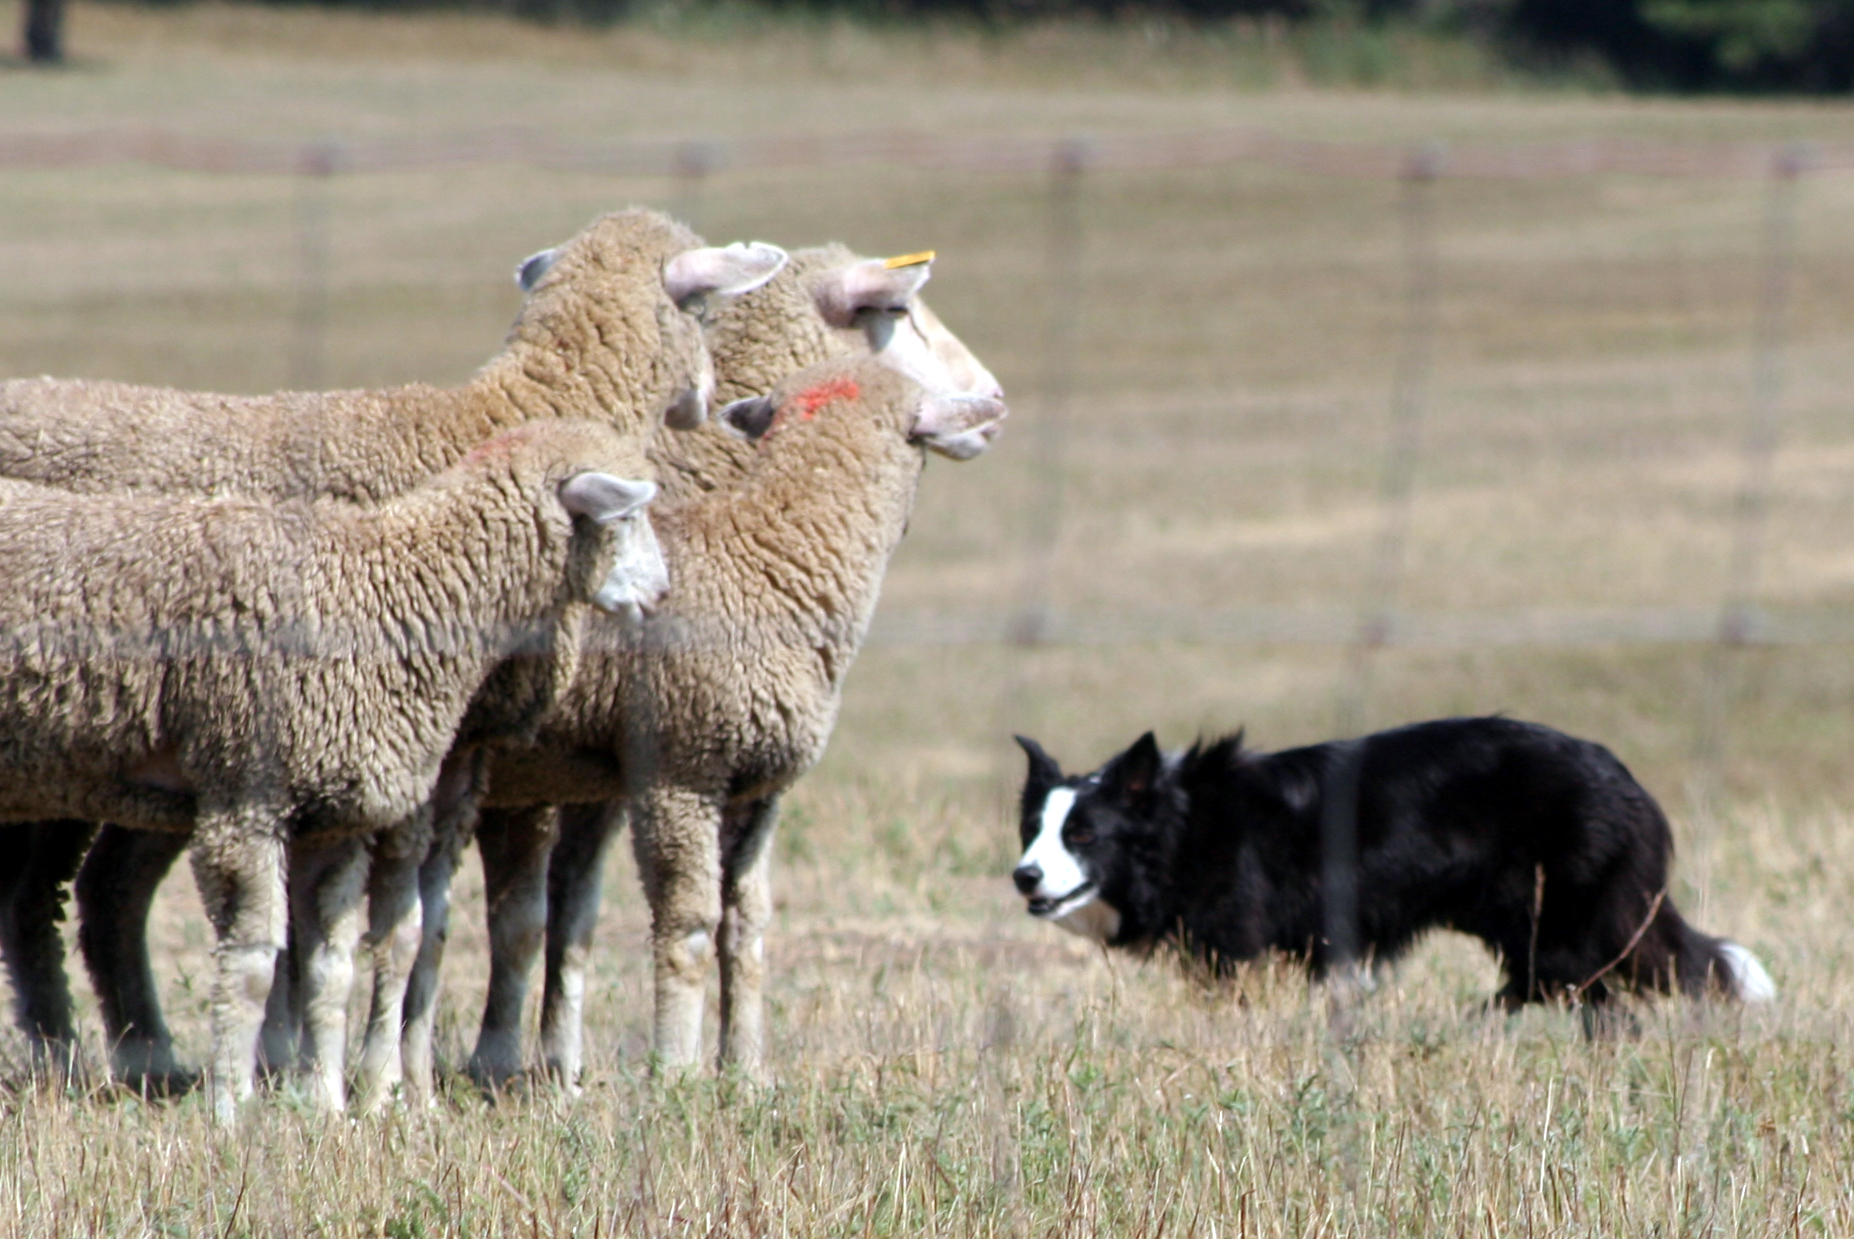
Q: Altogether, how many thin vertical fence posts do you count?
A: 5